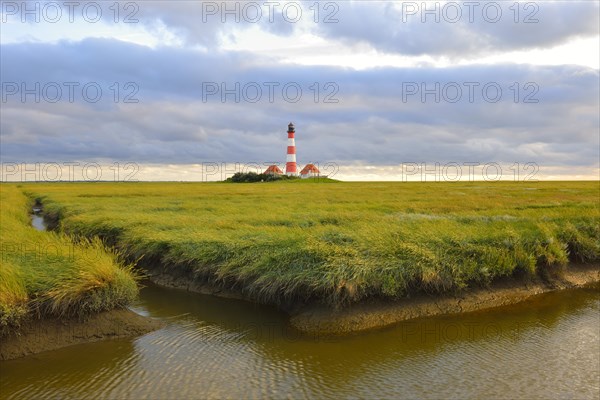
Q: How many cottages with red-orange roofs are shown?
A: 2